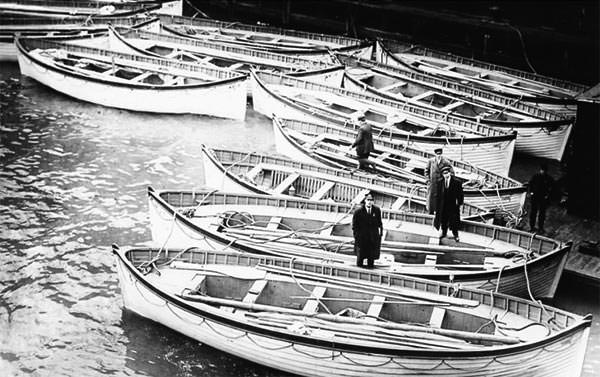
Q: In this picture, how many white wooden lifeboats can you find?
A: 12